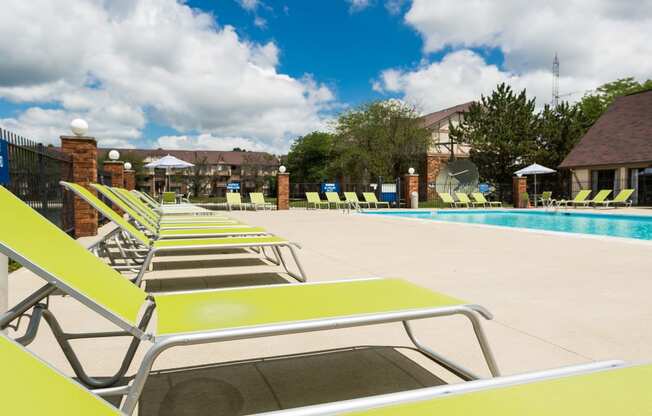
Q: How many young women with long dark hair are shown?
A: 0